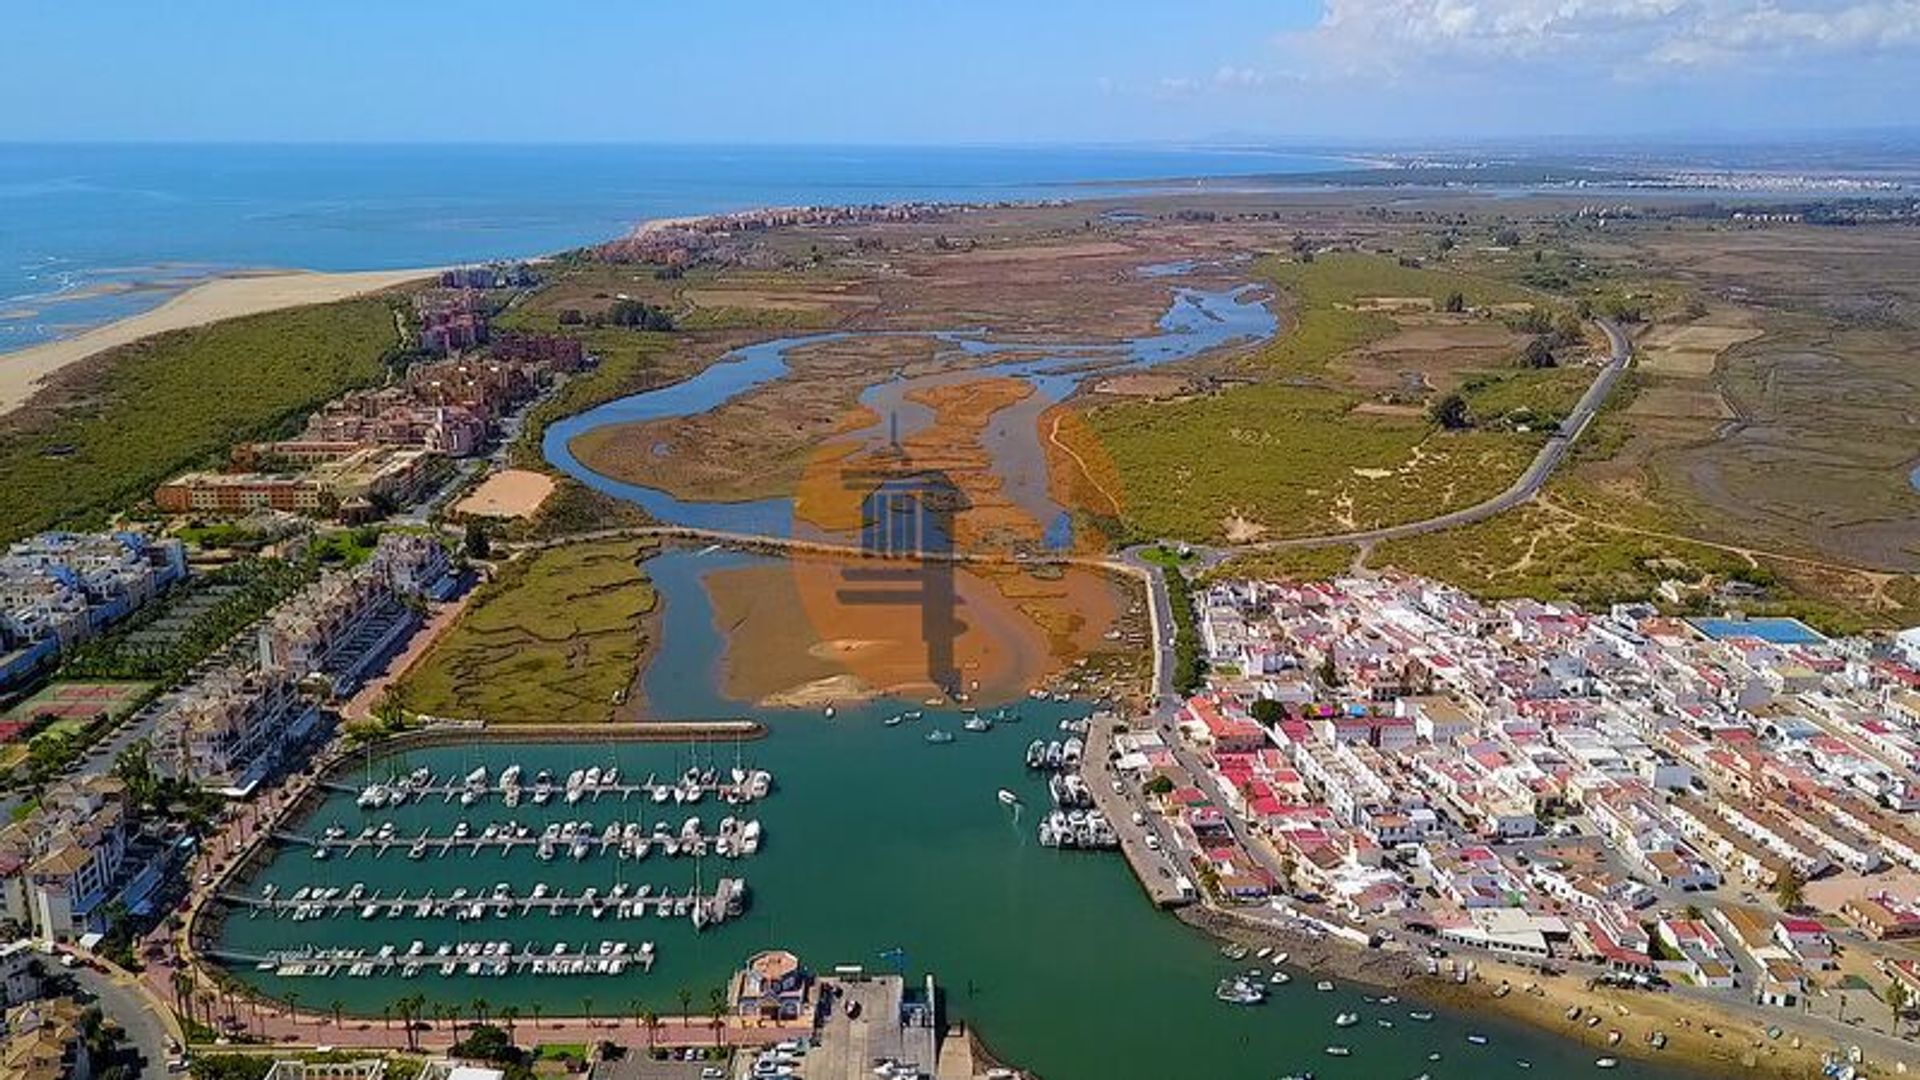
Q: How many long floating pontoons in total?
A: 4